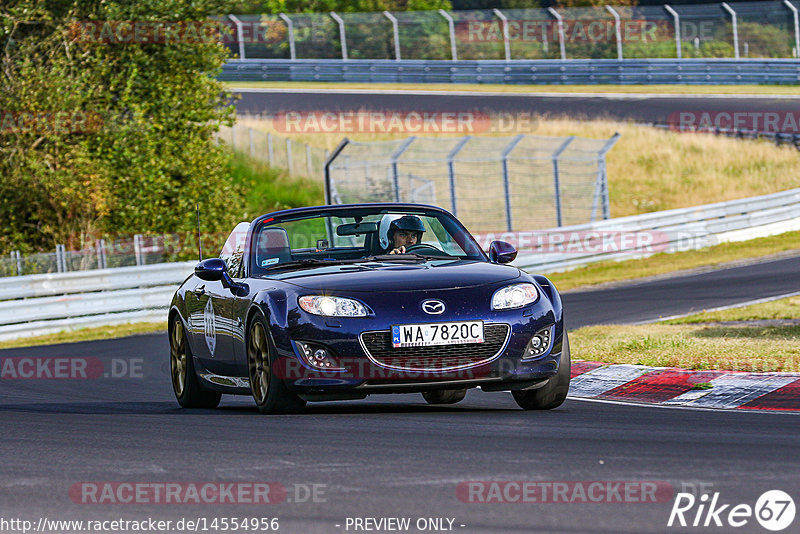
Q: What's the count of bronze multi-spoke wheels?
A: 2